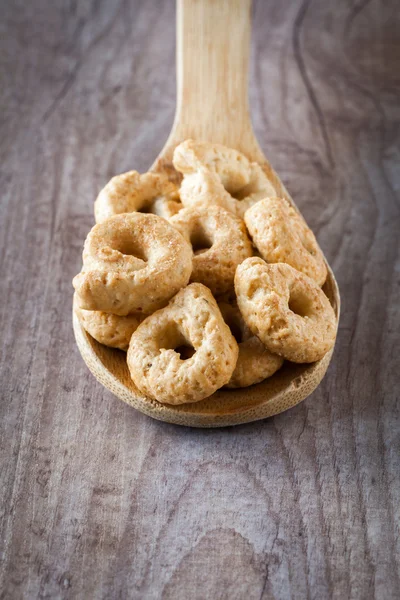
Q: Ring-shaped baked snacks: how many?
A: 9